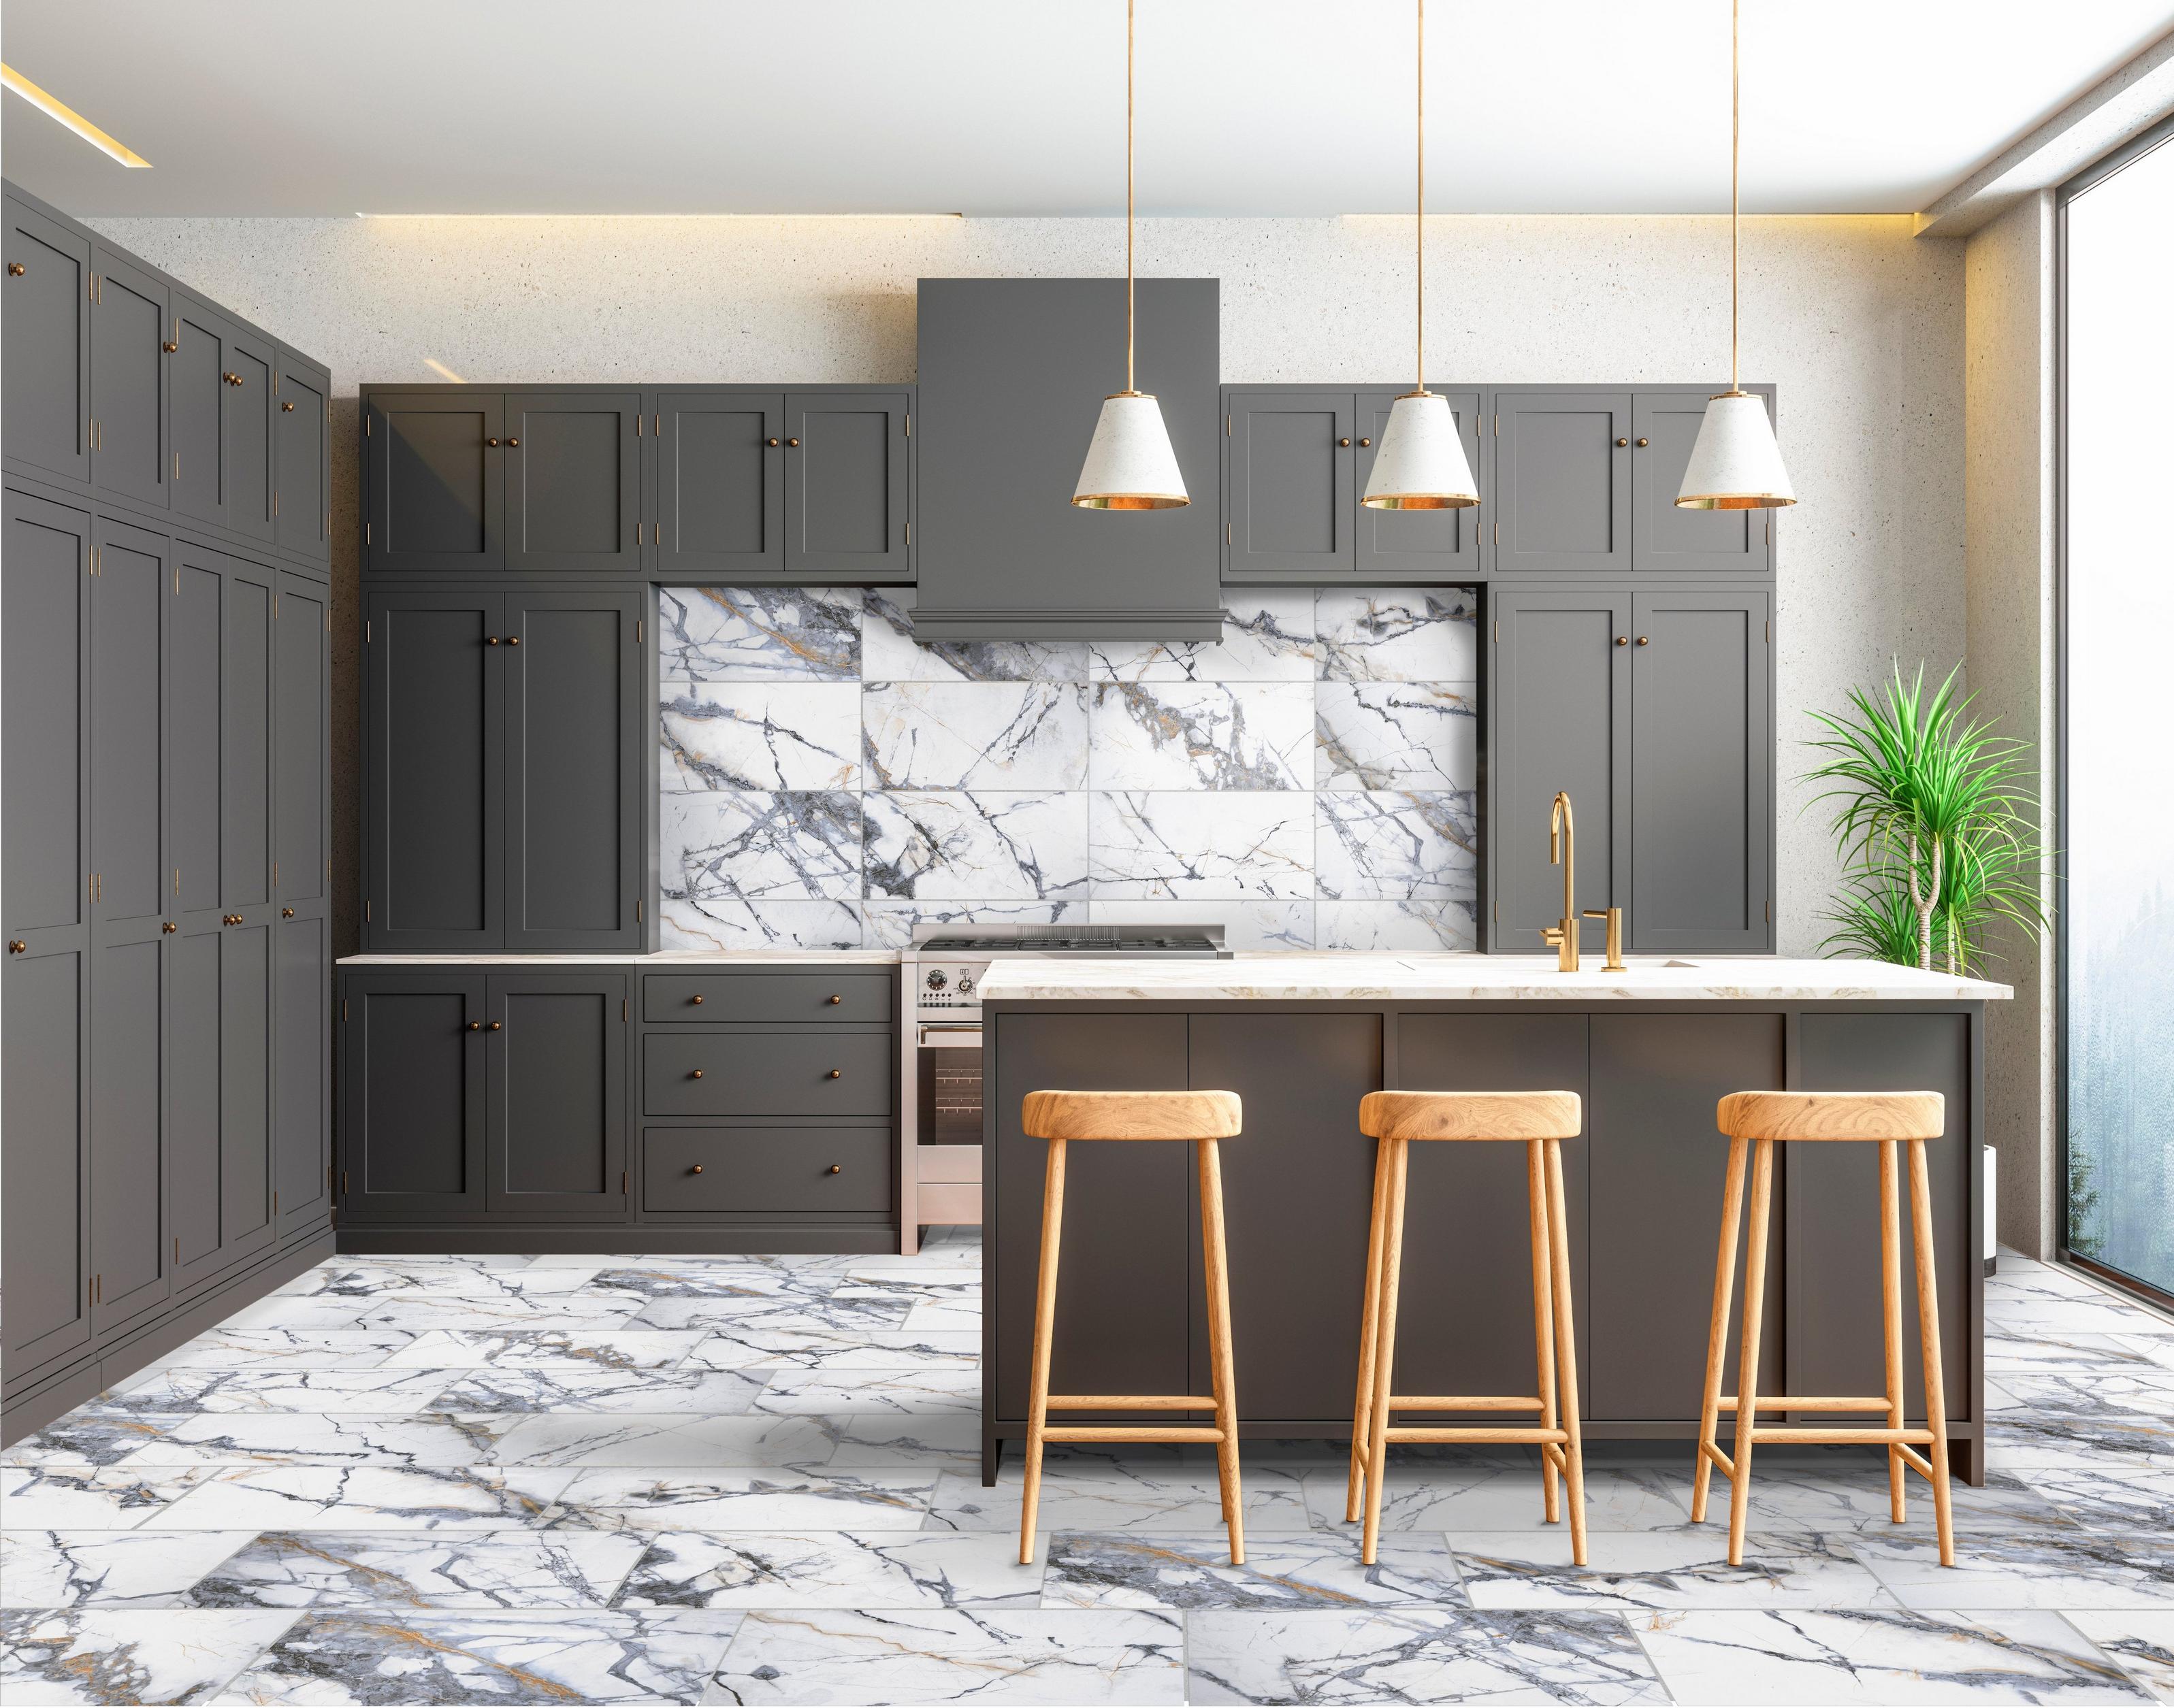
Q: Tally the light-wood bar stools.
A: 3